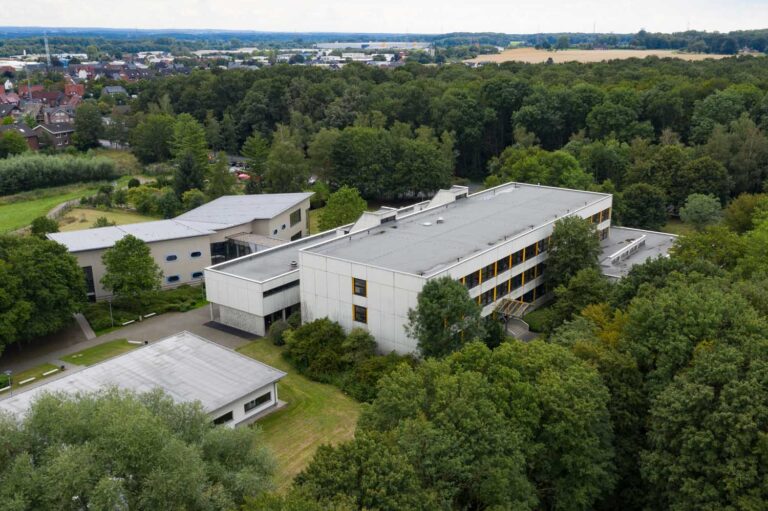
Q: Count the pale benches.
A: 6